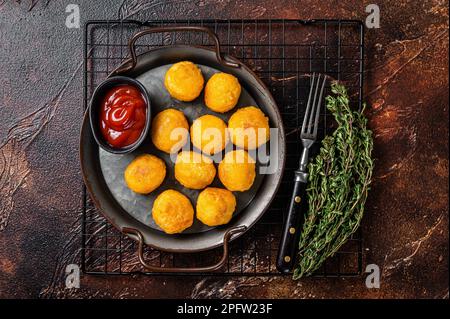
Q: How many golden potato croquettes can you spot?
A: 10